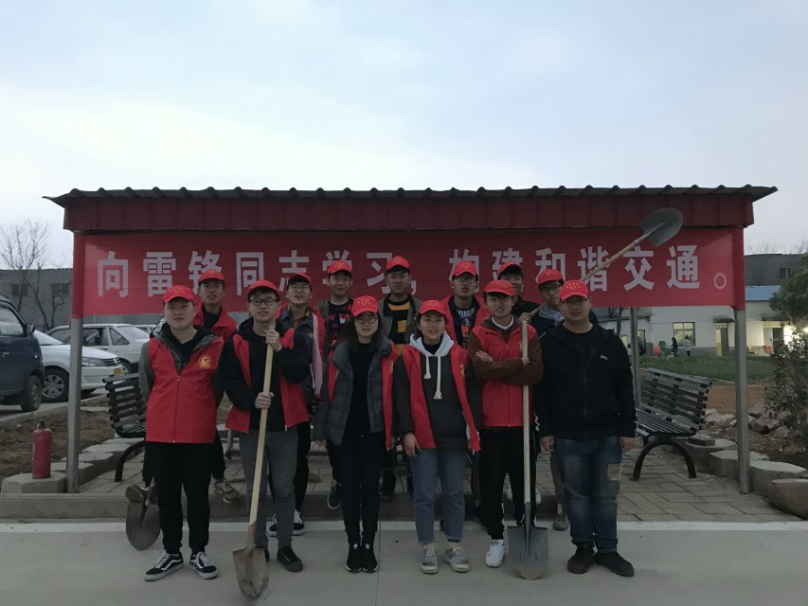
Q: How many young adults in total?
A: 13